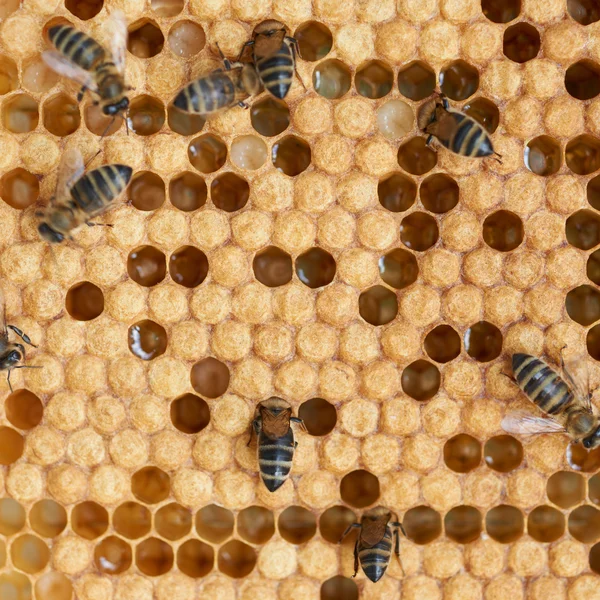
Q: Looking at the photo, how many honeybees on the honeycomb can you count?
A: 9